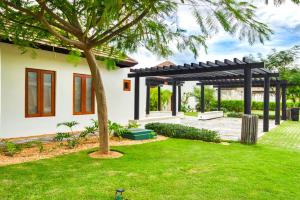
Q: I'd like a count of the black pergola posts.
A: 11